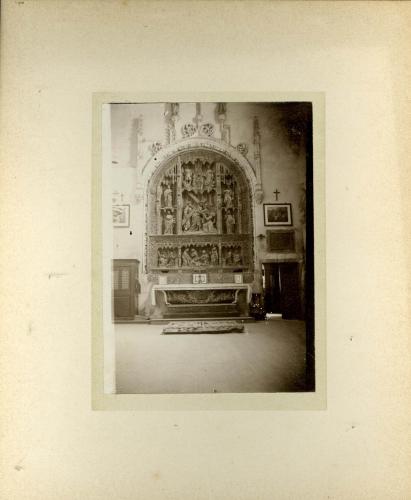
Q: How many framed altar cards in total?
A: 3